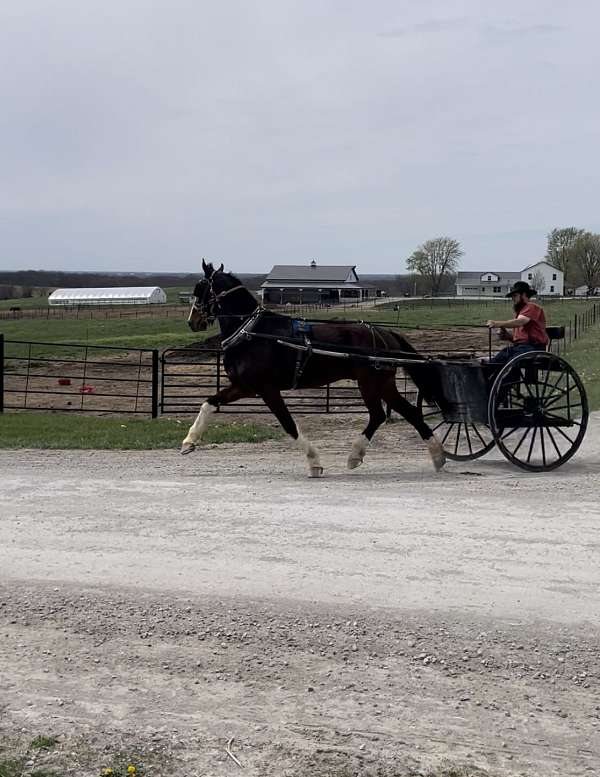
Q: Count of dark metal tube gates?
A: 1